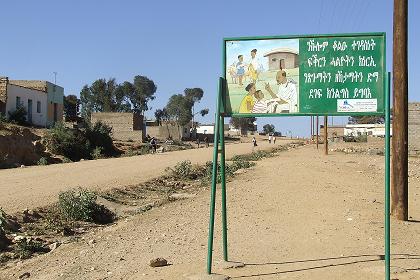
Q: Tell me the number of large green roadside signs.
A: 1